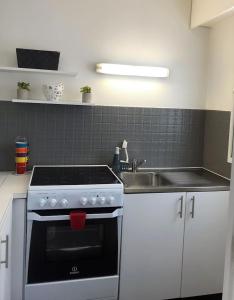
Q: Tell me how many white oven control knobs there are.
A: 7